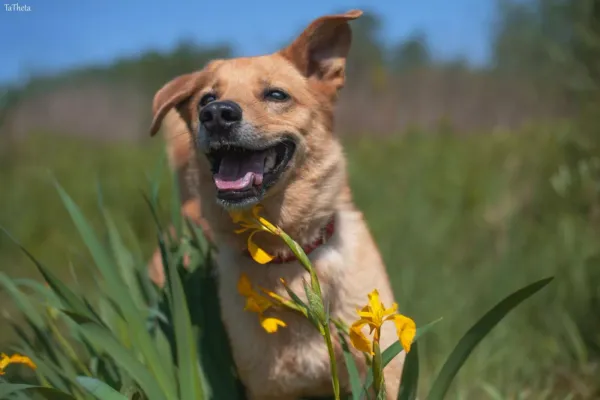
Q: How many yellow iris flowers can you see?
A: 4